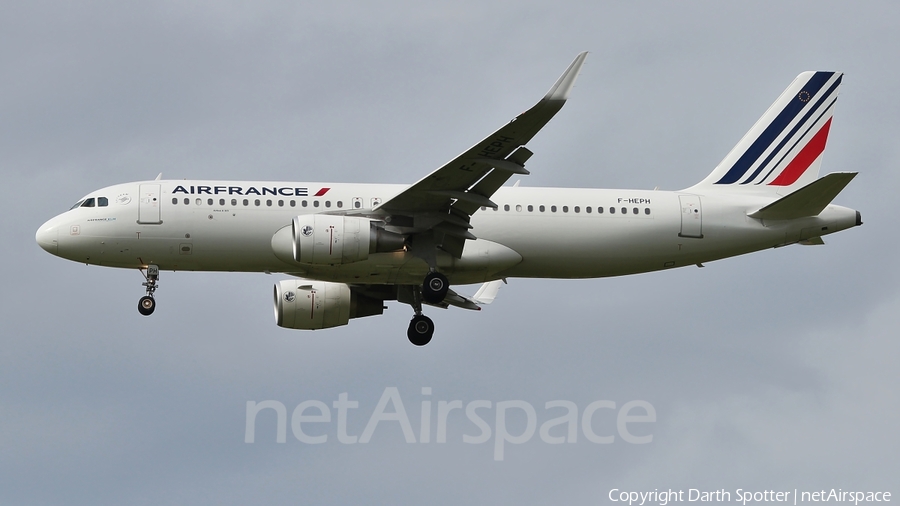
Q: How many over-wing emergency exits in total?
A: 2